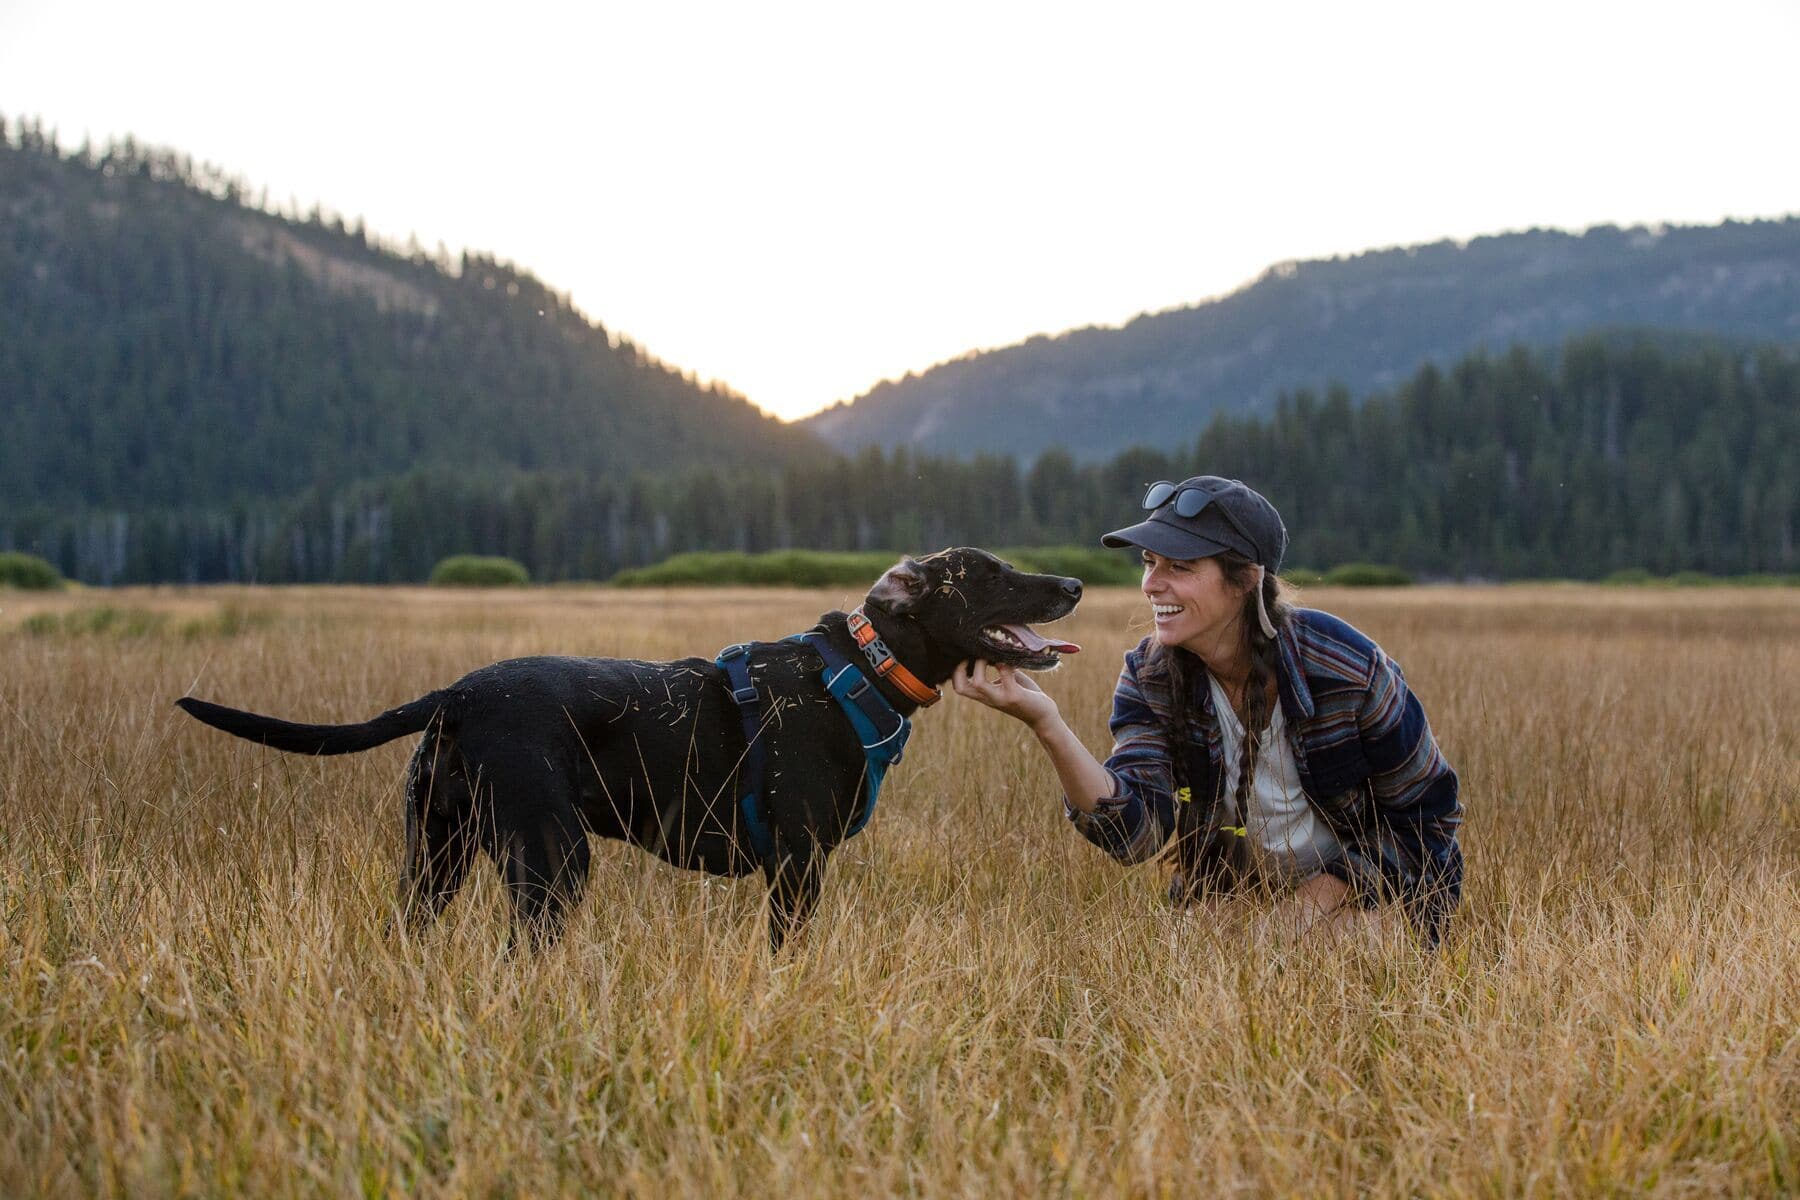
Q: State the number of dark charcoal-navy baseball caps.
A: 1